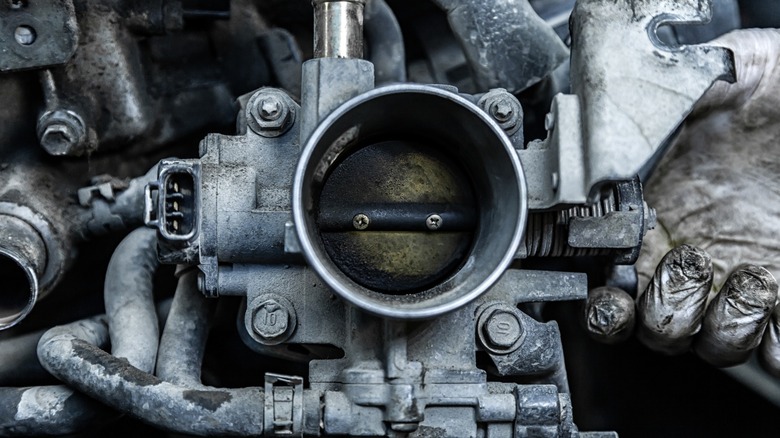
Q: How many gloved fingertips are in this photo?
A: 4